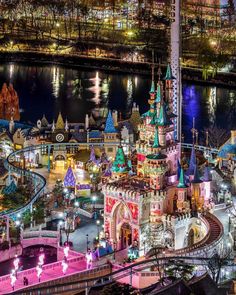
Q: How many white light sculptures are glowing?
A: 7